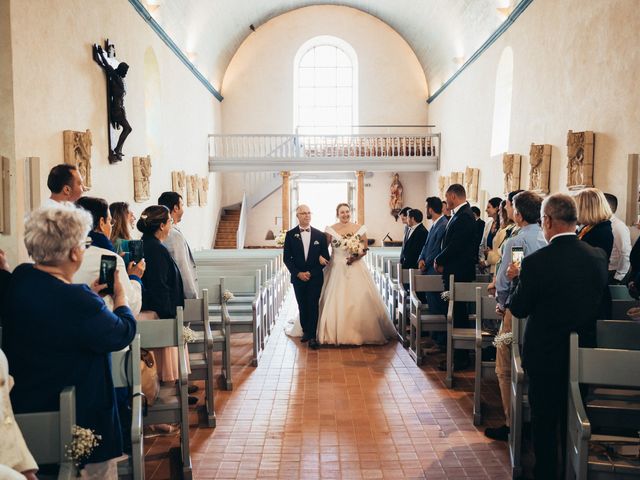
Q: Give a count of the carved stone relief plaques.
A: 11